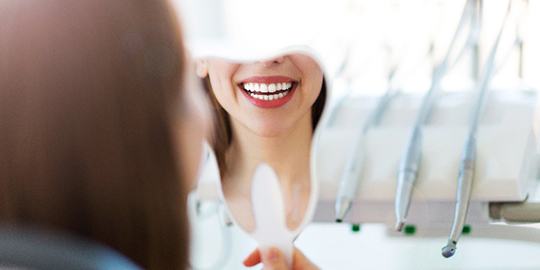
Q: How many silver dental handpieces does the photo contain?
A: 3